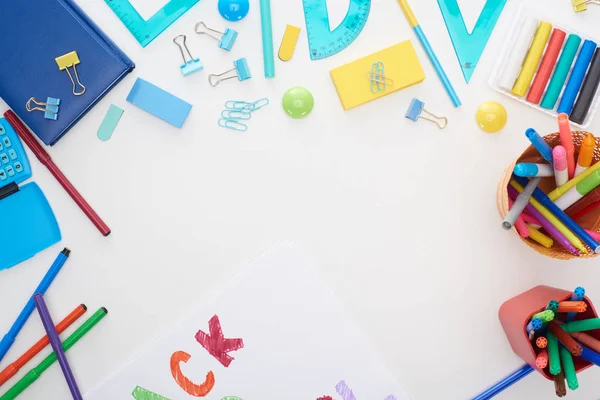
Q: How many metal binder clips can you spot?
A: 7